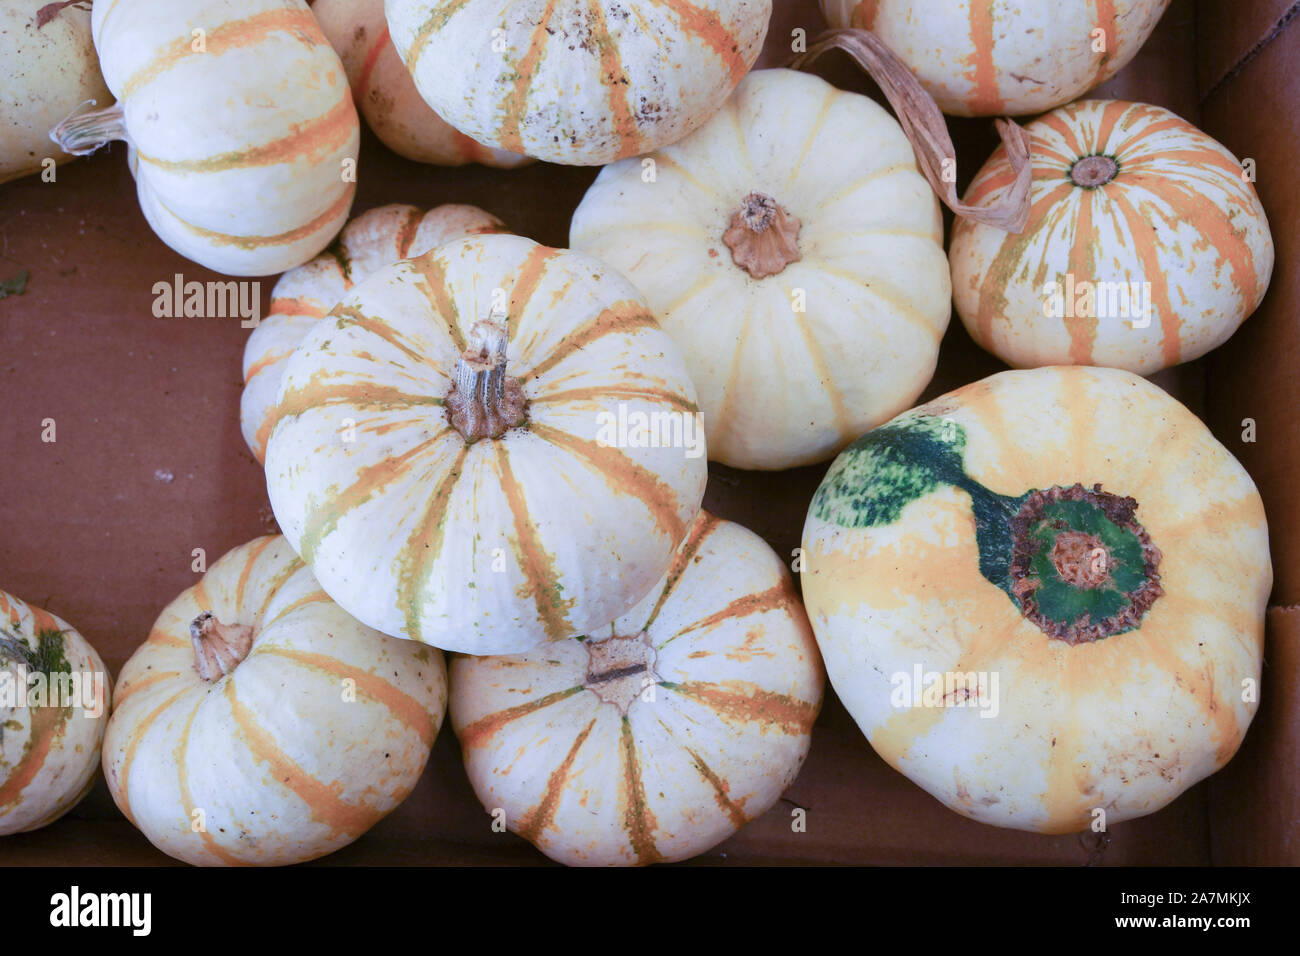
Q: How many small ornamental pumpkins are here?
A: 13